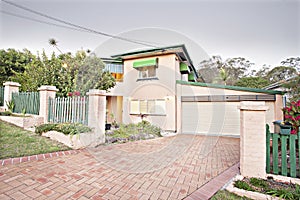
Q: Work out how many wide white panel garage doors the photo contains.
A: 1